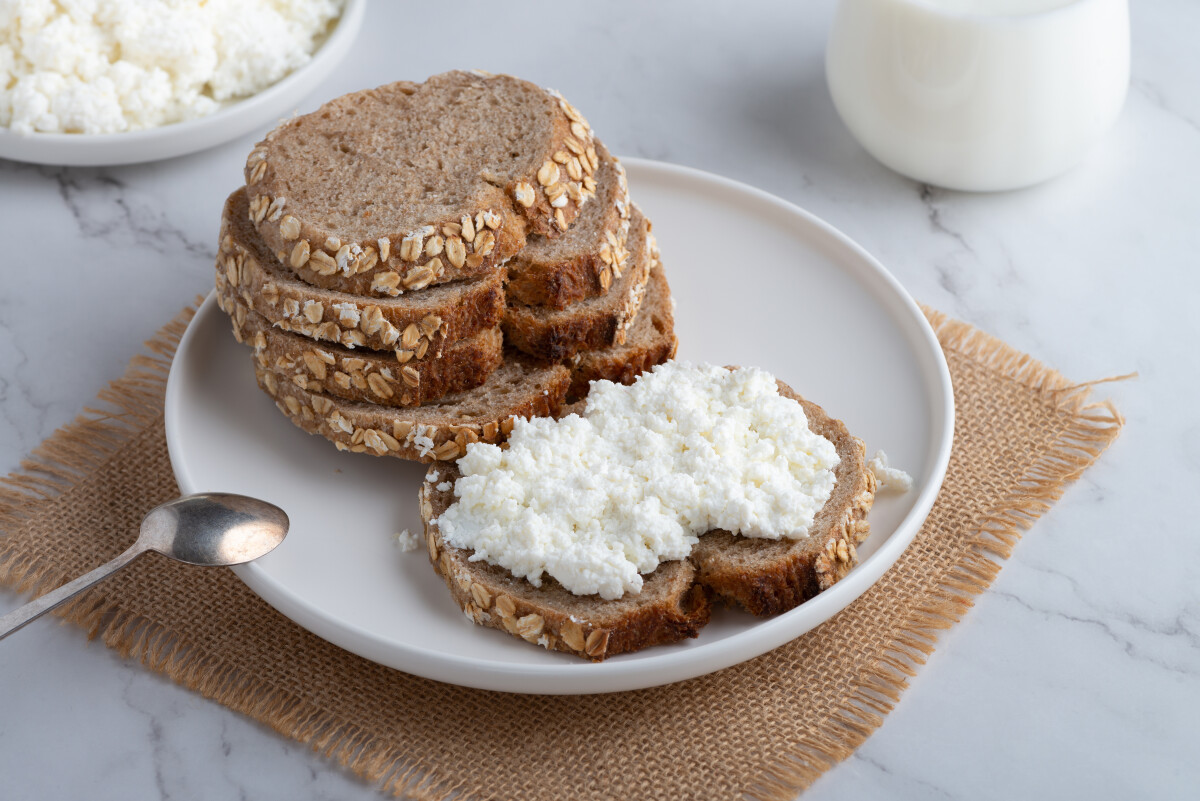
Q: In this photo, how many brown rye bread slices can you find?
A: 5